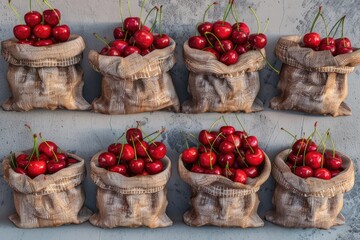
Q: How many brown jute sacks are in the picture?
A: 8